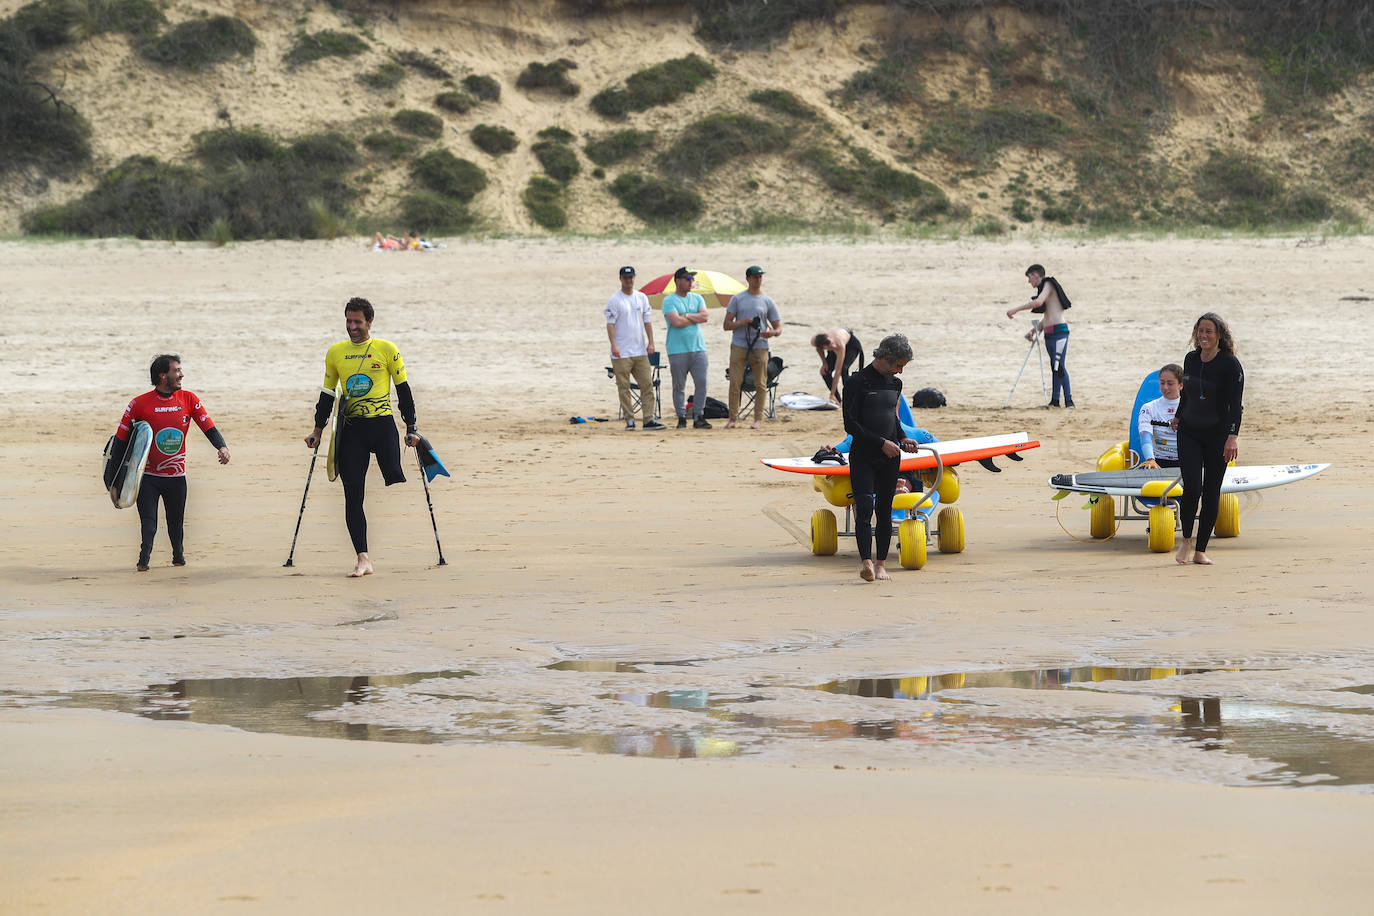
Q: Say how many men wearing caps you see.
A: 3